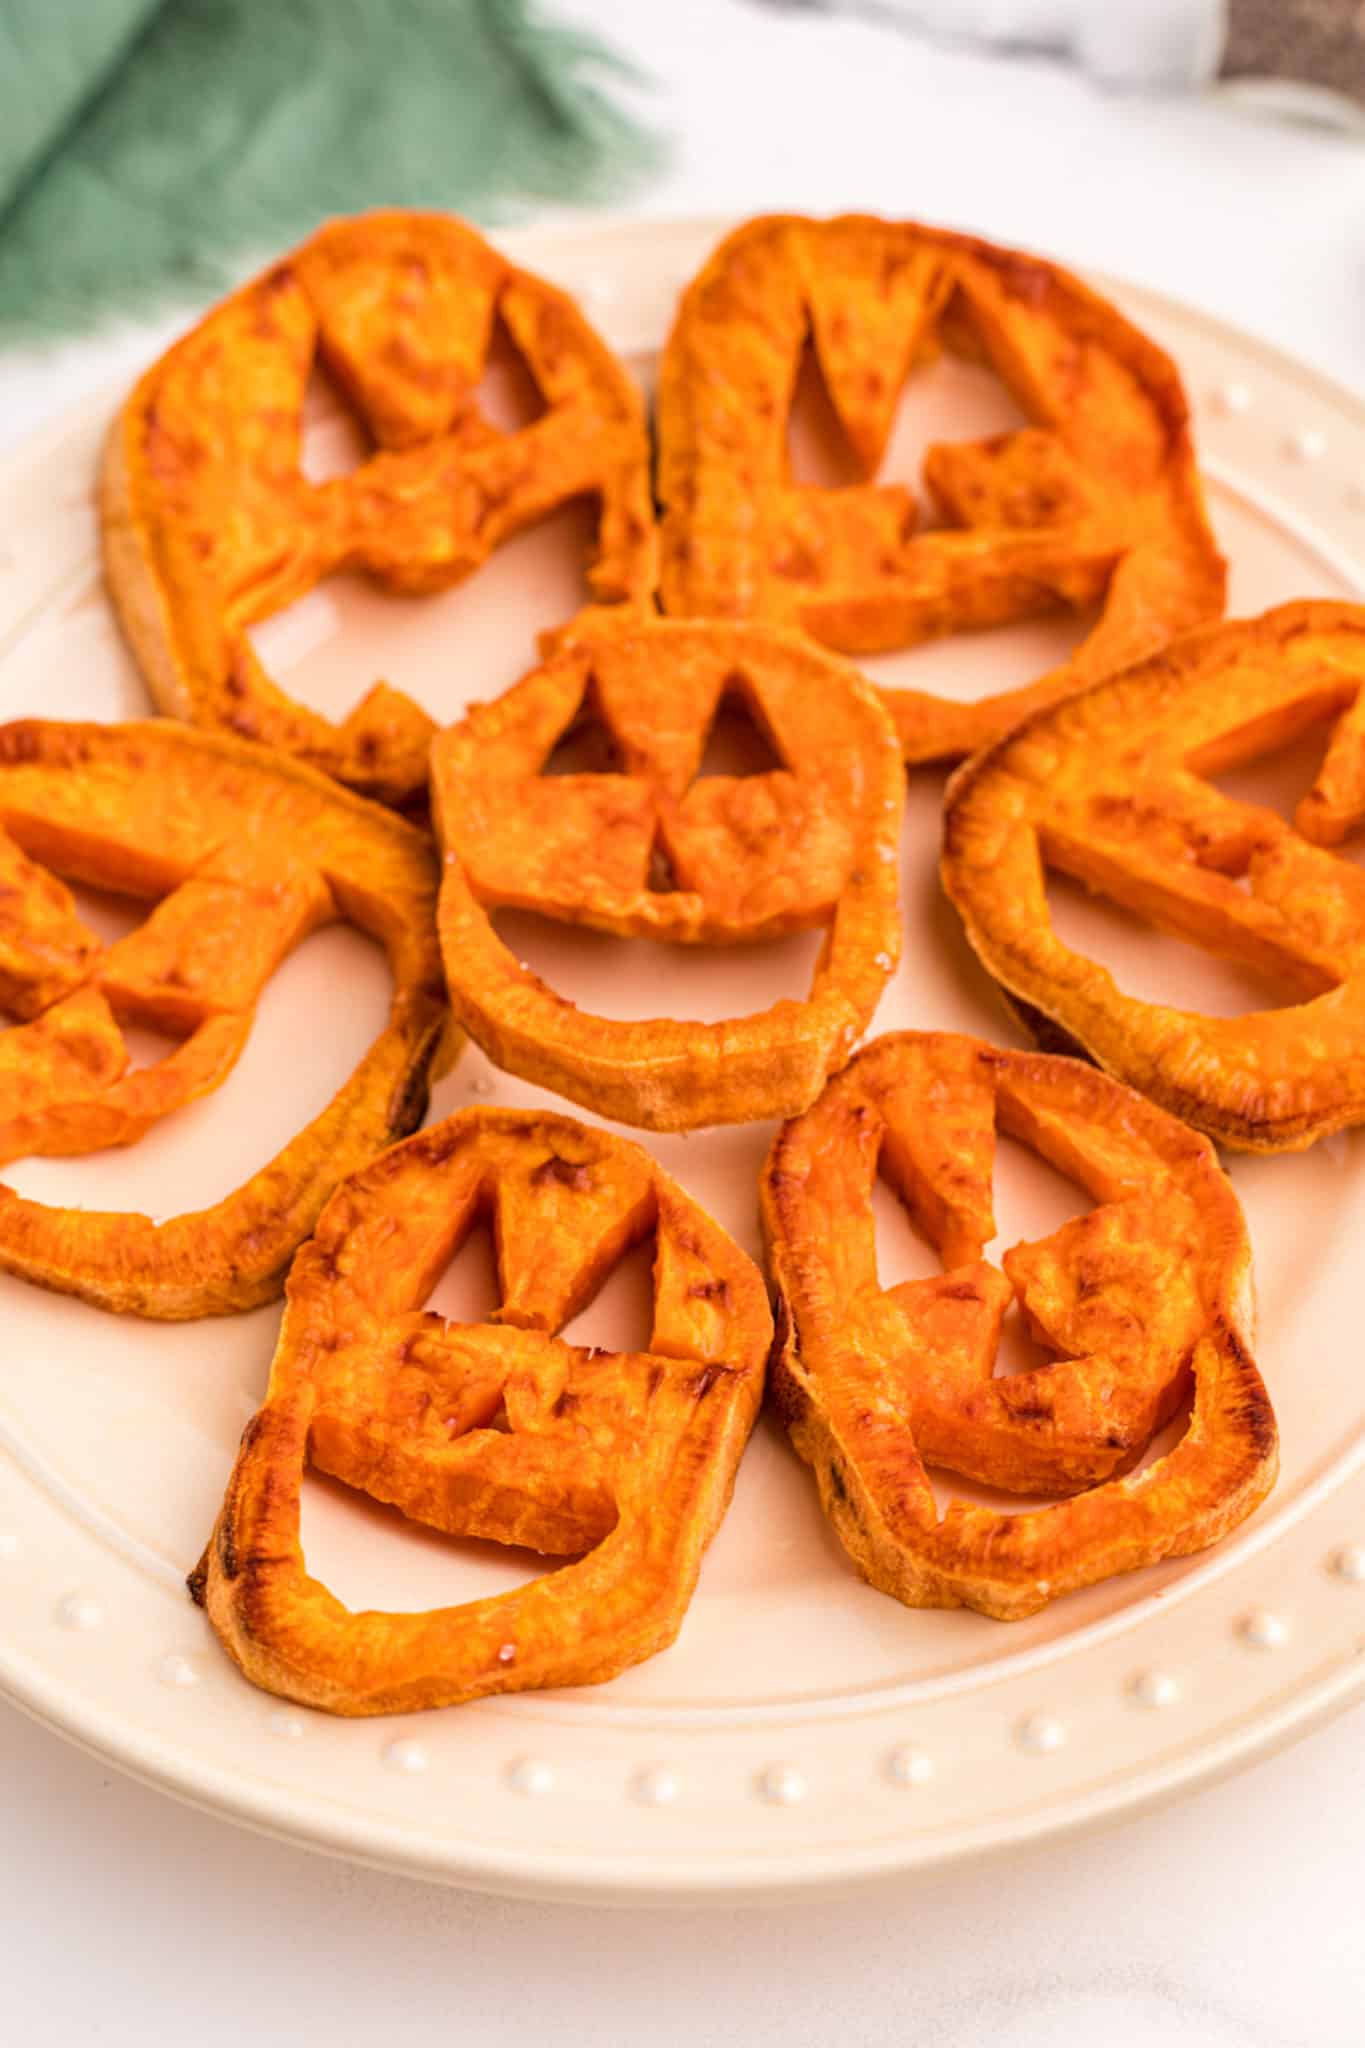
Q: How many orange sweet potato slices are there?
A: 7